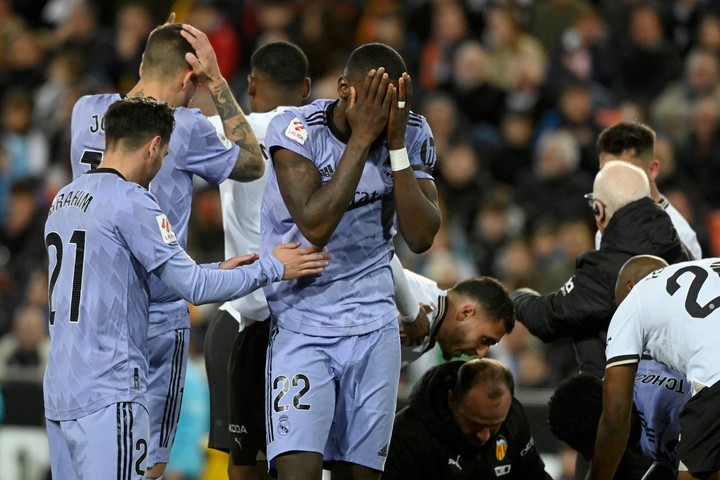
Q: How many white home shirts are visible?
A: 4